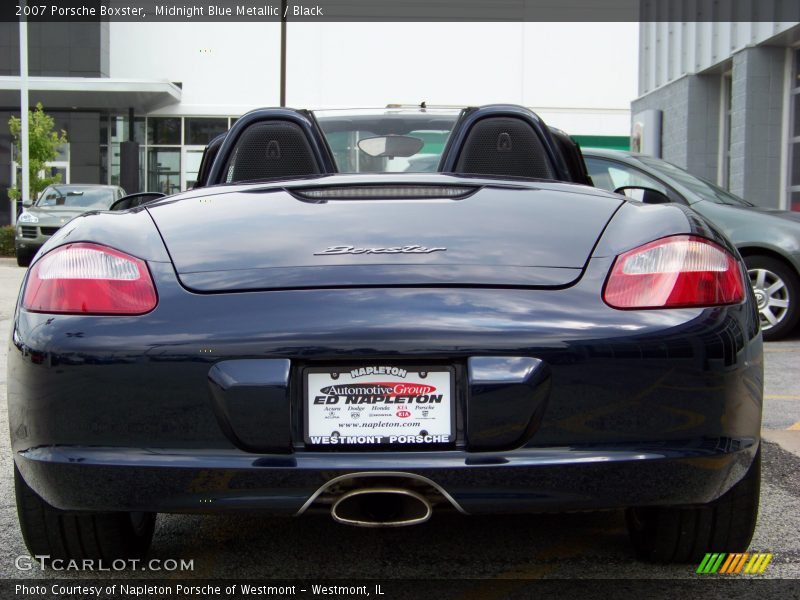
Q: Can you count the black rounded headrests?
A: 2